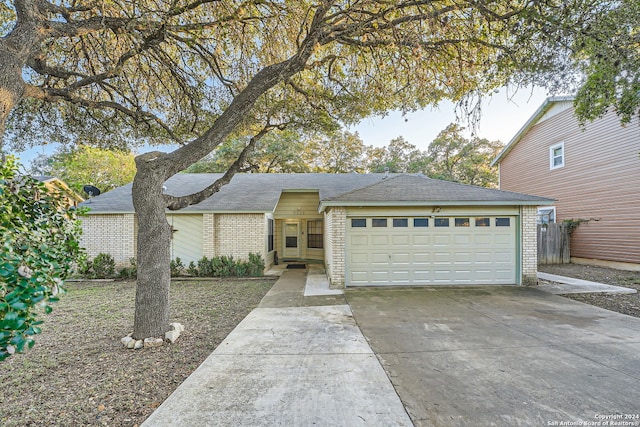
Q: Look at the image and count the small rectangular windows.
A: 8